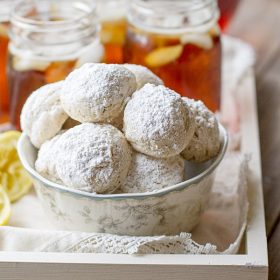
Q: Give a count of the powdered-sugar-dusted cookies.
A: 8